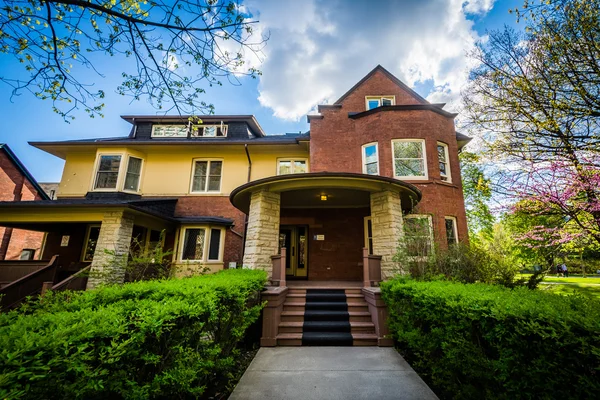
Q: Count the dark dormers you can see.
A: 1